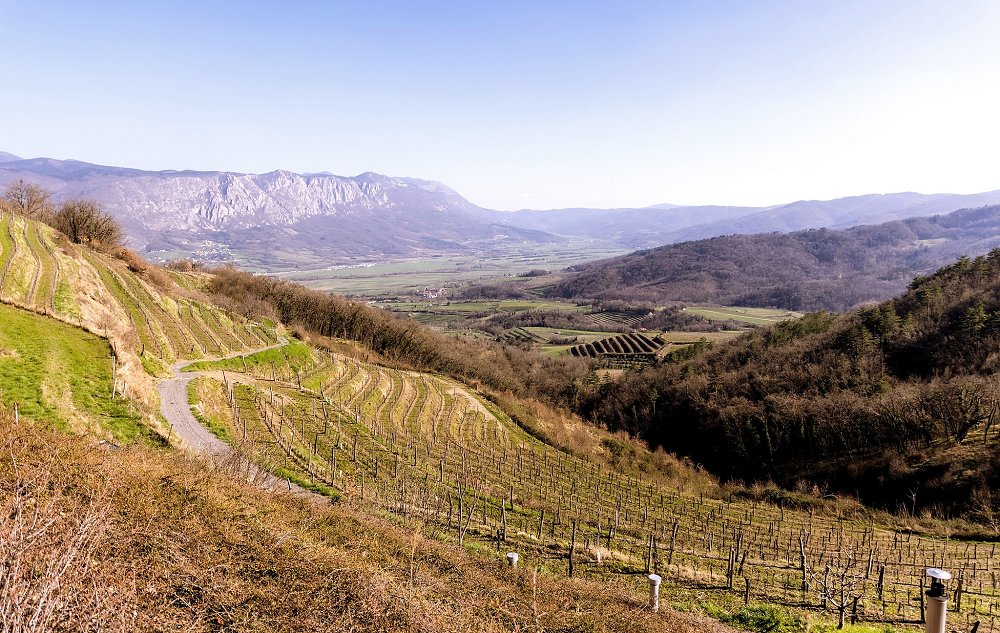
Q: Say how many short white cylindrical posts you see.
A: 3